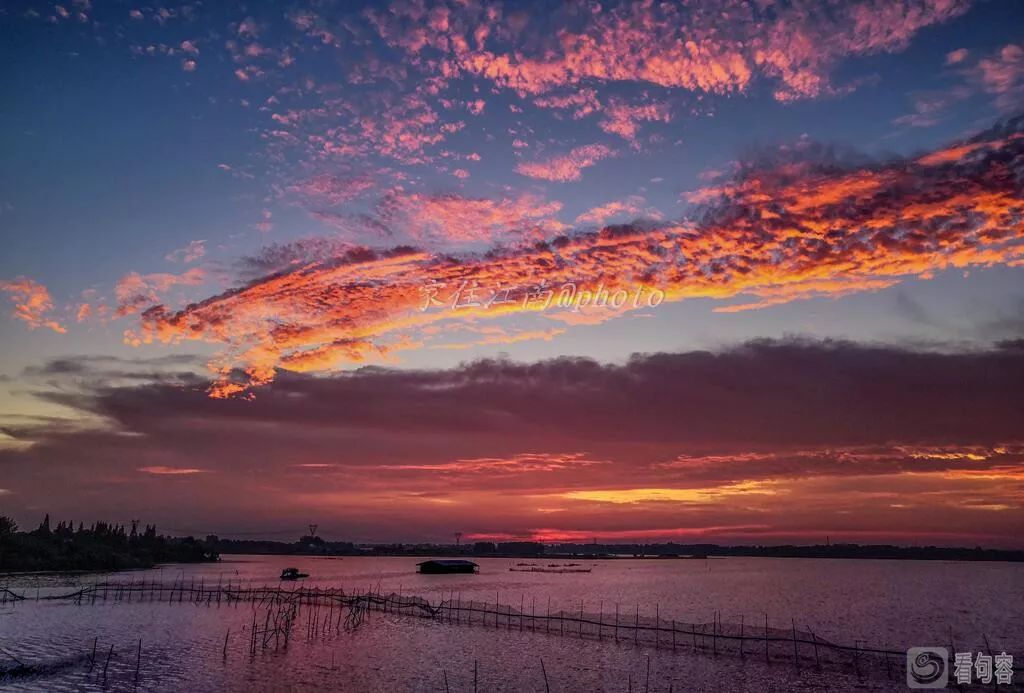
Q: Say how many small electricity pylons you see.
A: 3